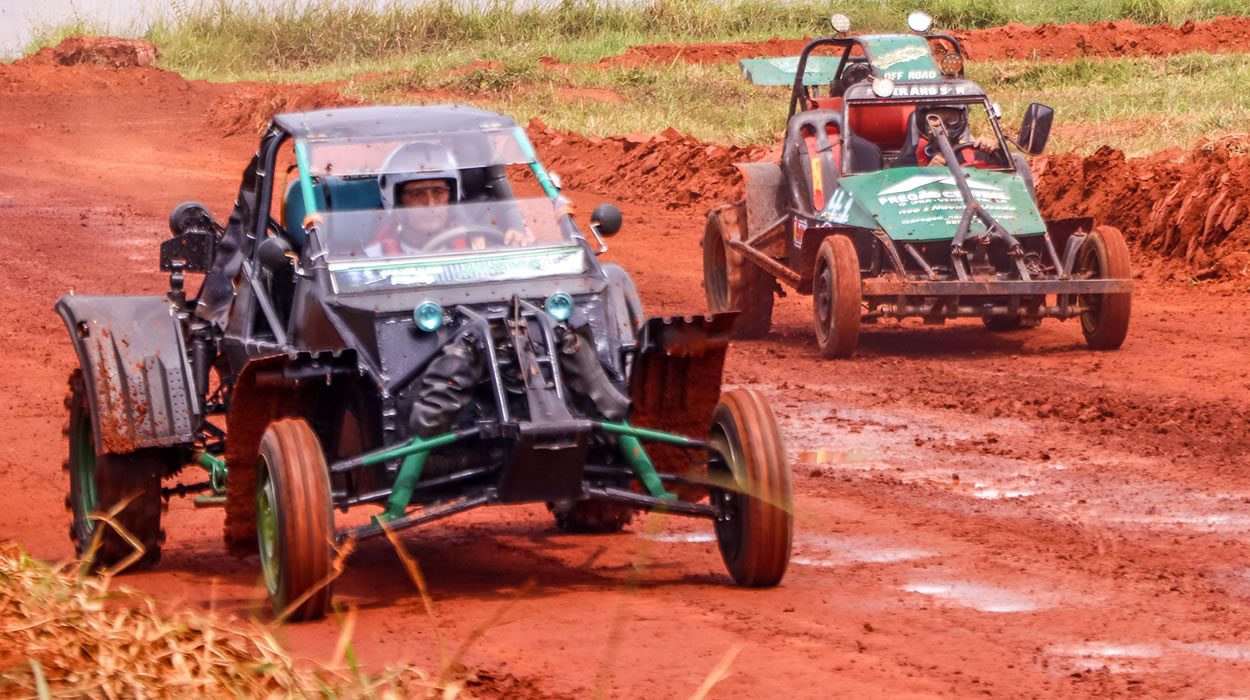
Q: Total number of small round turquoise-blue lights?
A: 2